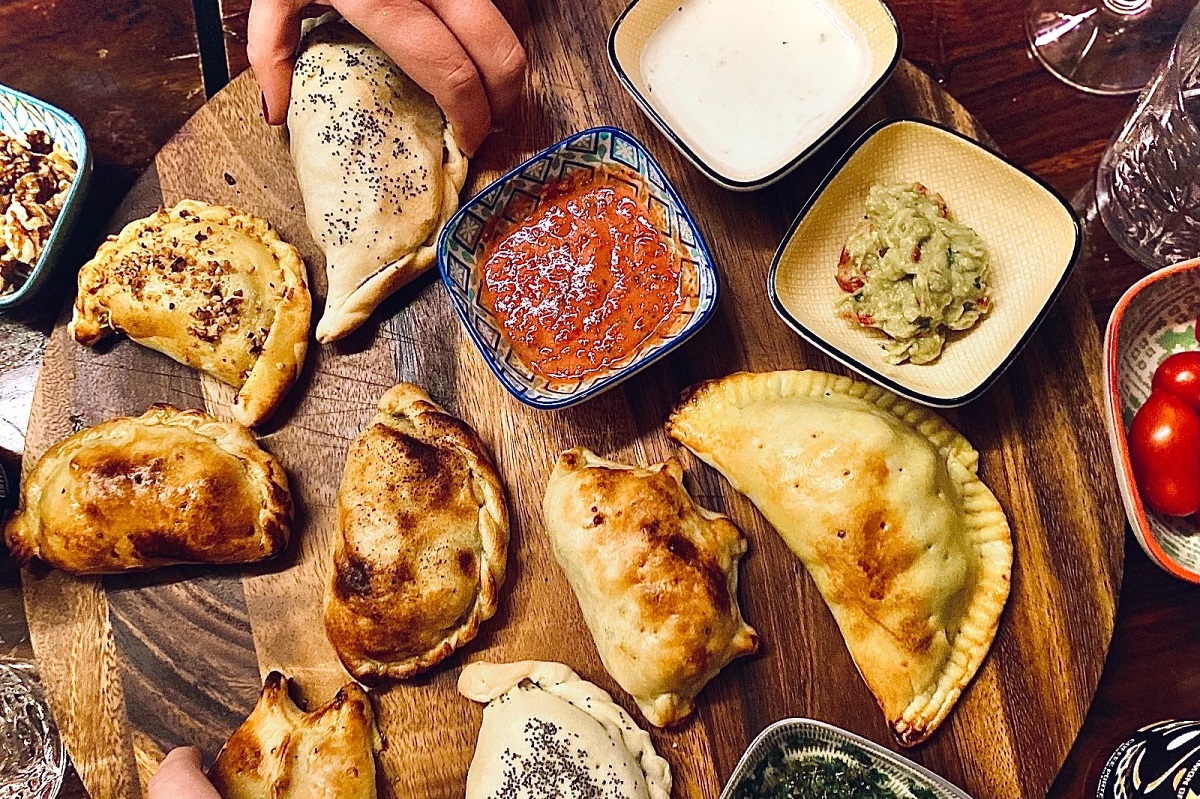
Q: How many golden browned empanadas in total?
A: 6